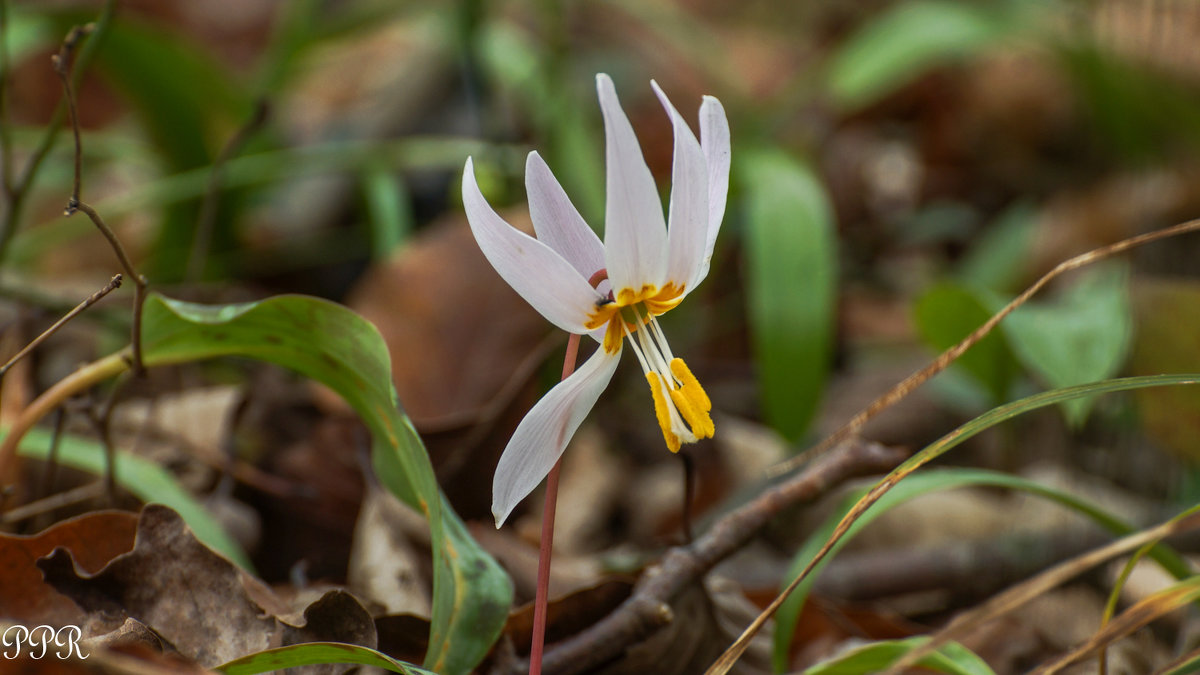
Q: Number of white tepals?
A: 6